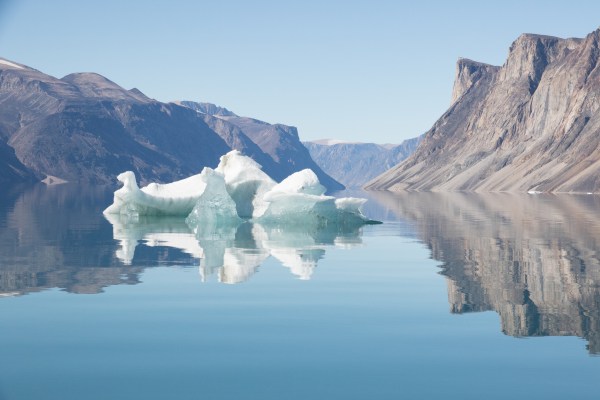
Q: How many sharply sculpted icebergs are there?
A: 1